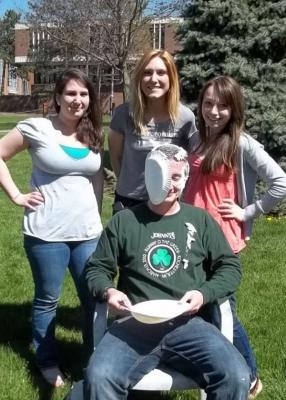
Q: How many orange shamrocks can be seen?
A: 0